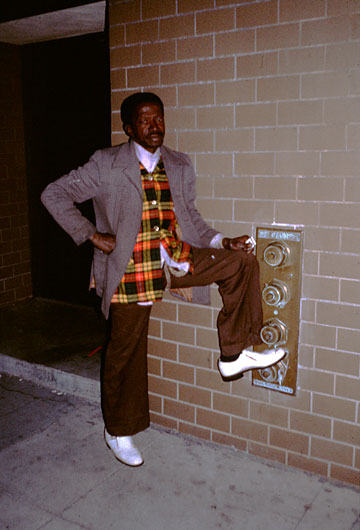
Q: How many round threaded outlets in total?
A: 4